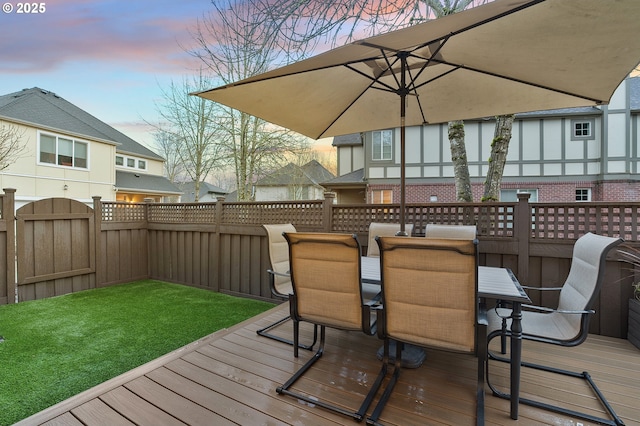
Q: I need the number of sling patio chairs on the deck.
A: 6